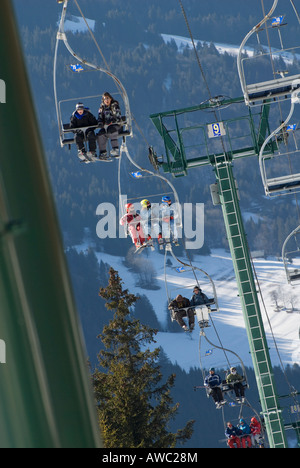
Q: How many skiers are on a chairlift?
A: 12